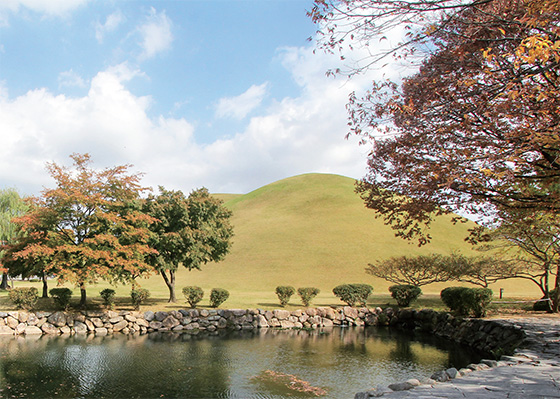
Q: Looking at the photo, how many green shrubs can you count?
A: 11